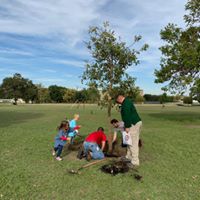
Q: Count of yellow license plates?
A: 0